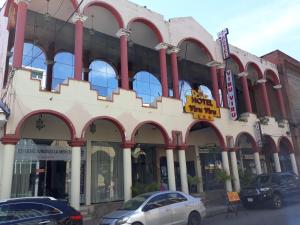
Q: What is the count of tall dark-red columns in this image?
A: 10